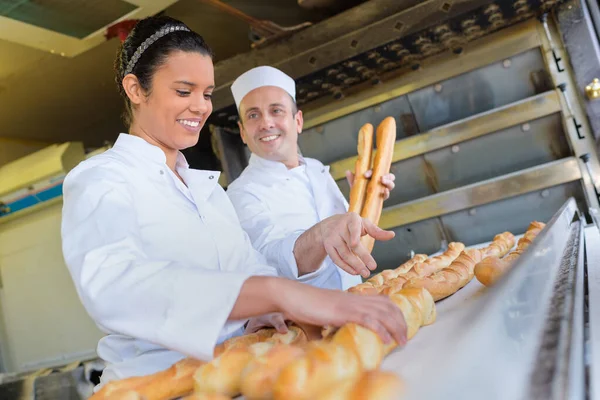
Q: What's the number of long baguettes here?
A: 2